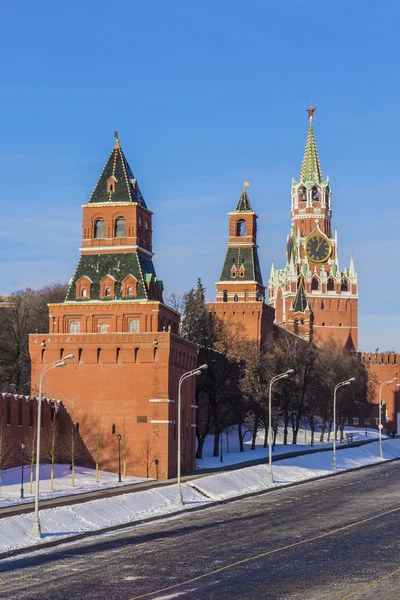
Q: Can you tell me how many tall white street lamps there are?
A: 5